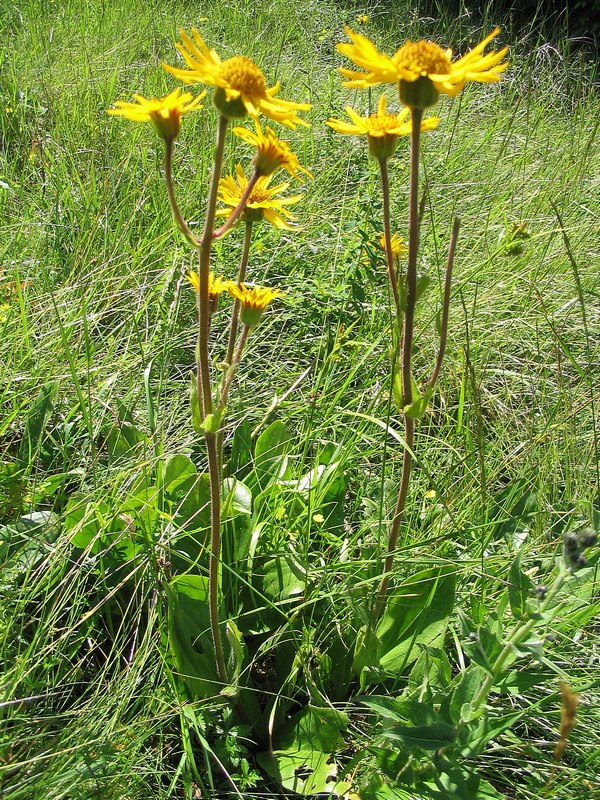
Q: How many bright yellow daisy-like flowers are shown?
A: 9